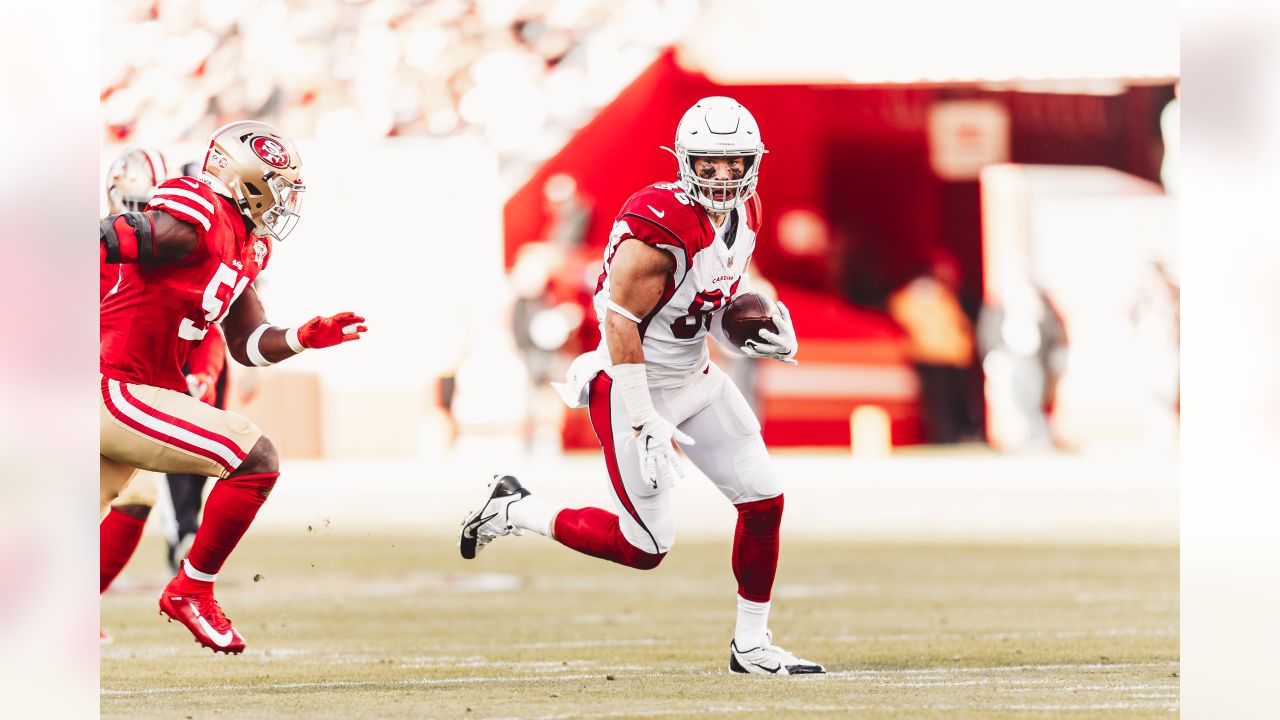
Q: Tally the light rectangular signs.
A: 1